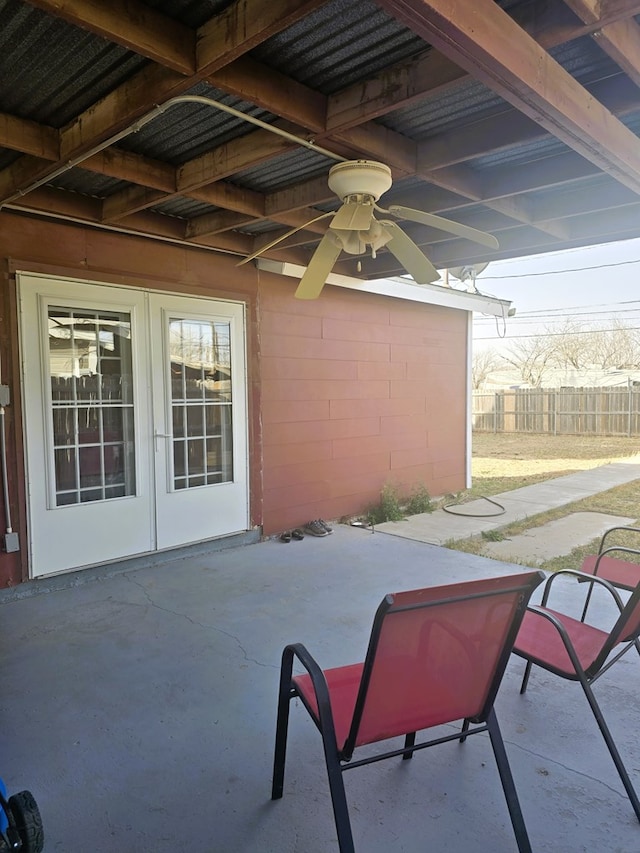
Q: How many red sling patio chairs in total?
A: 3